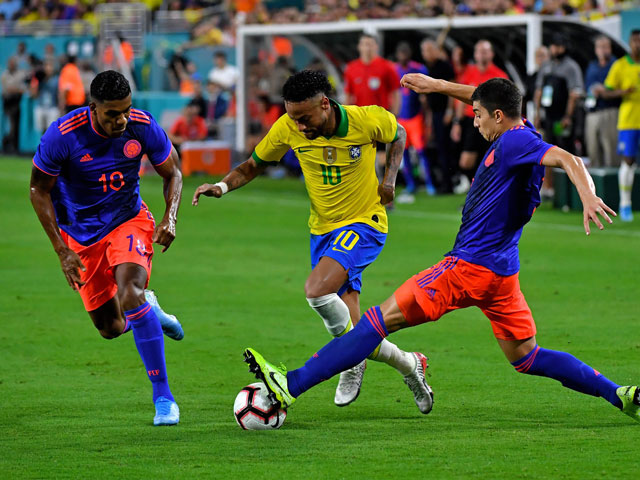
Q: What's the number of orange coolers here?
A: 1